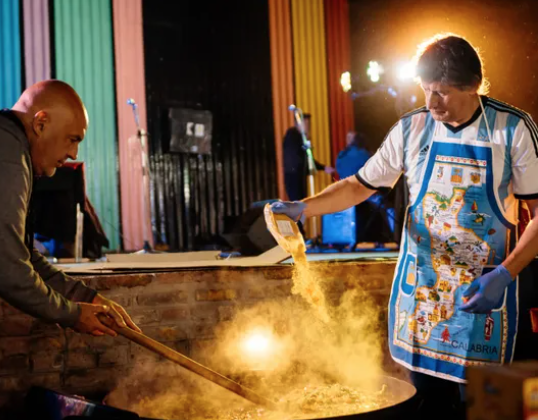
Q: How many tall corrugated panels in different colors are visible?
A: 7